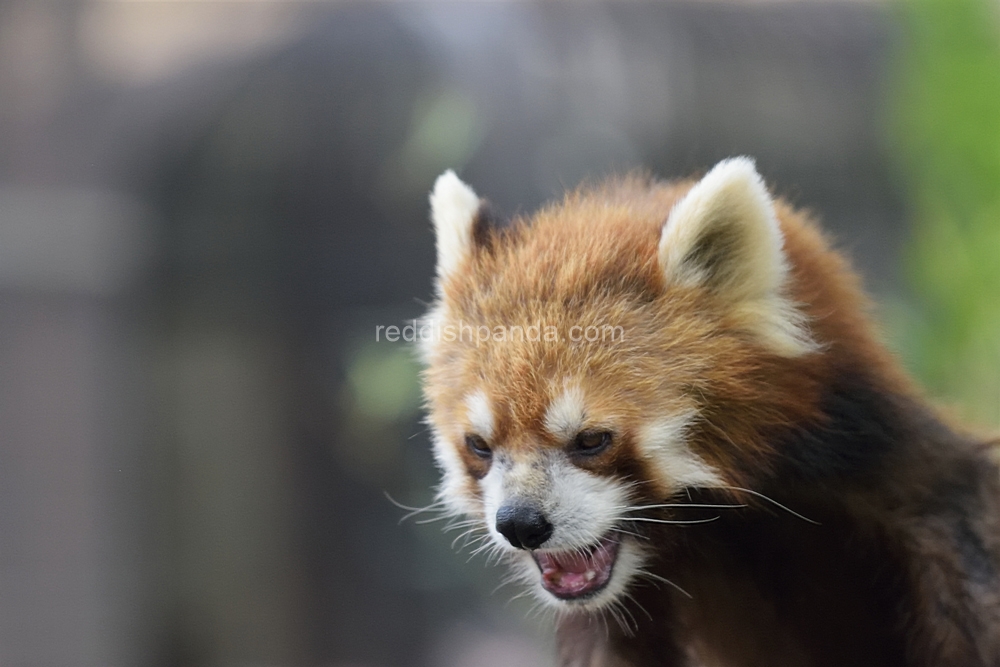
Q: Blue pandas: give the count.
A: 0